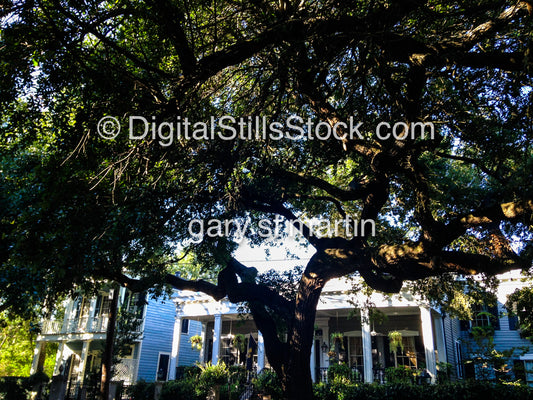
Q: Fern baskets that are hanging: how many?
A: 4